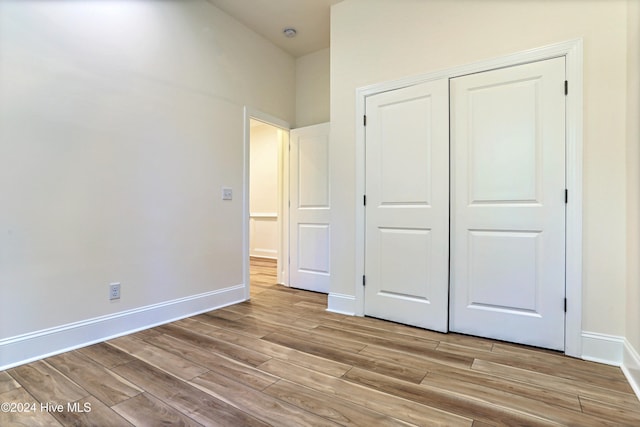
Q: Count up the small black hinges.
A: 6